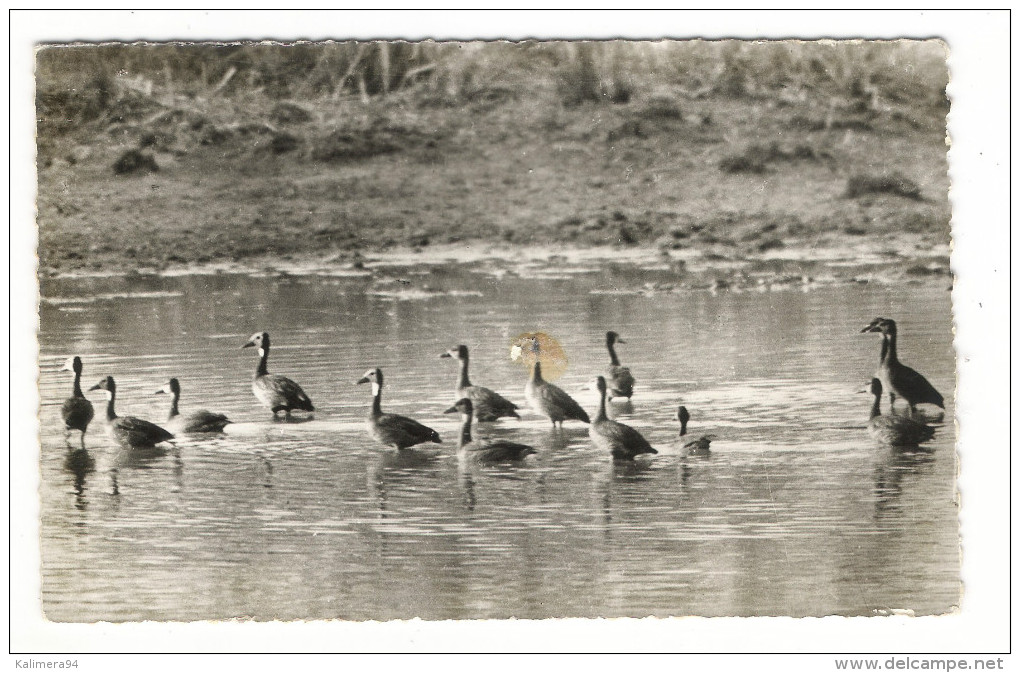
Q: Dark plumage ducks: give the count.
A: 14